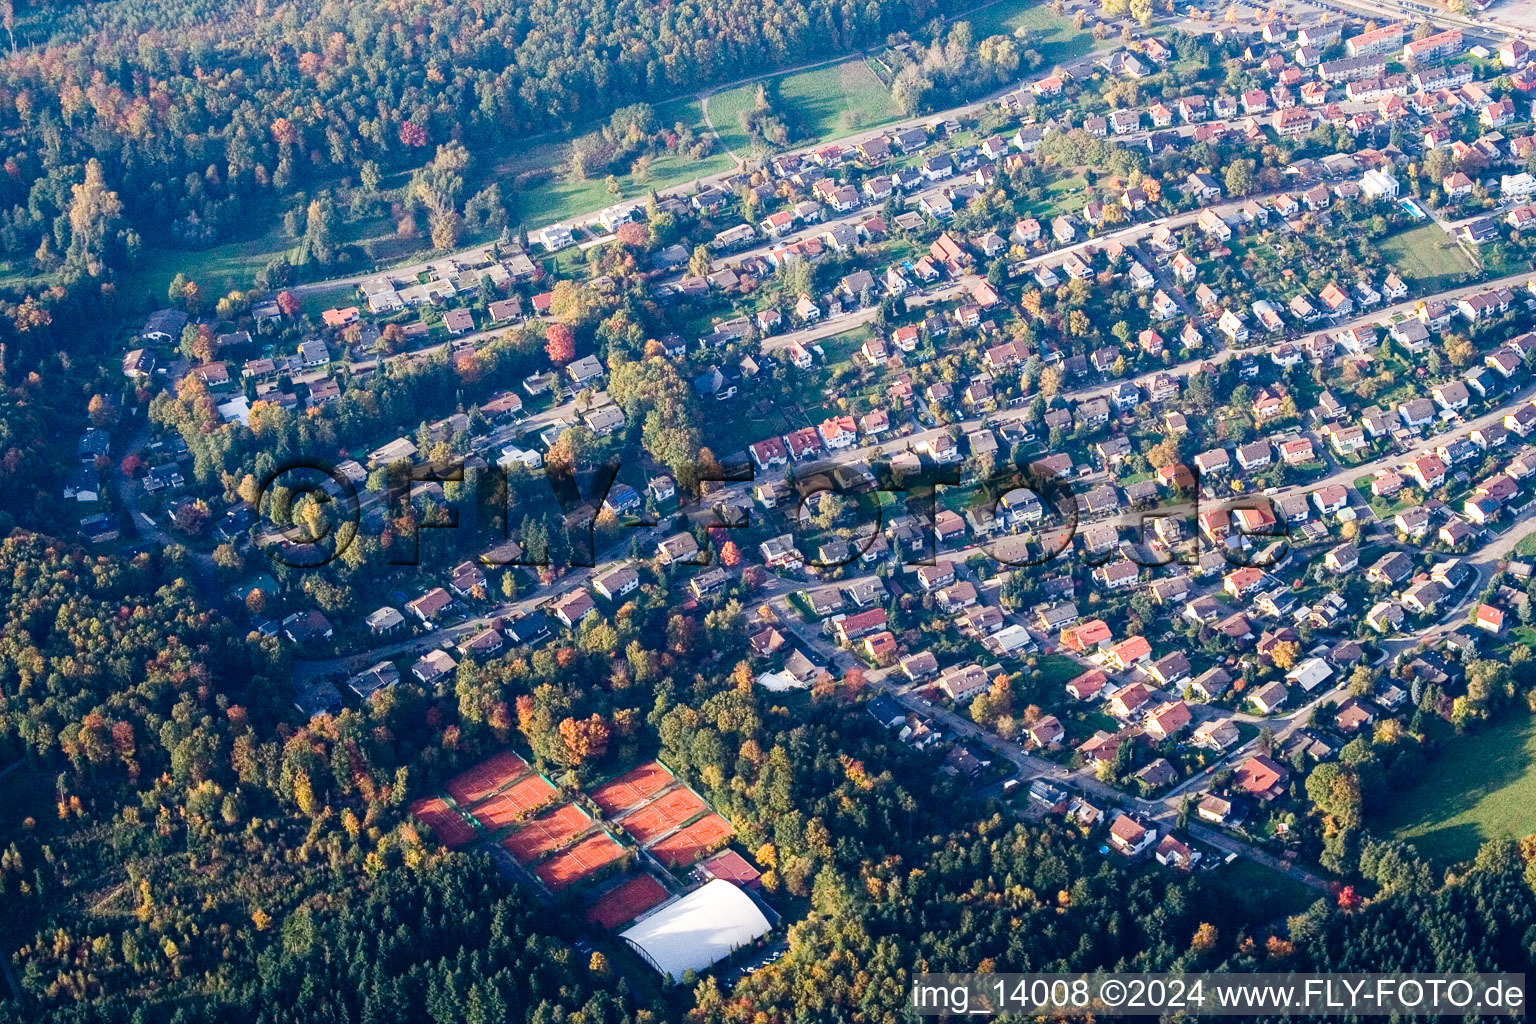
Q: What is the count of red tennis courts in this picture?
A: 9